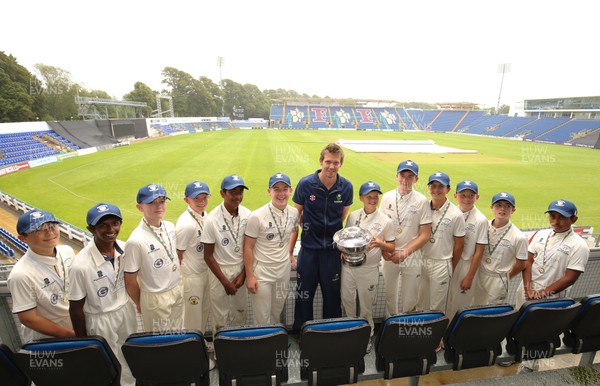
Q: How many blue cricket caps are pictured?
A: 12